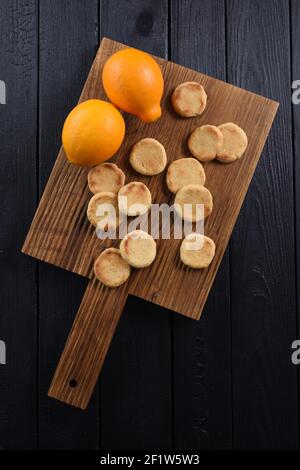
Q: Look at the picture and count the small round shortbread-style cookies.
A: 12